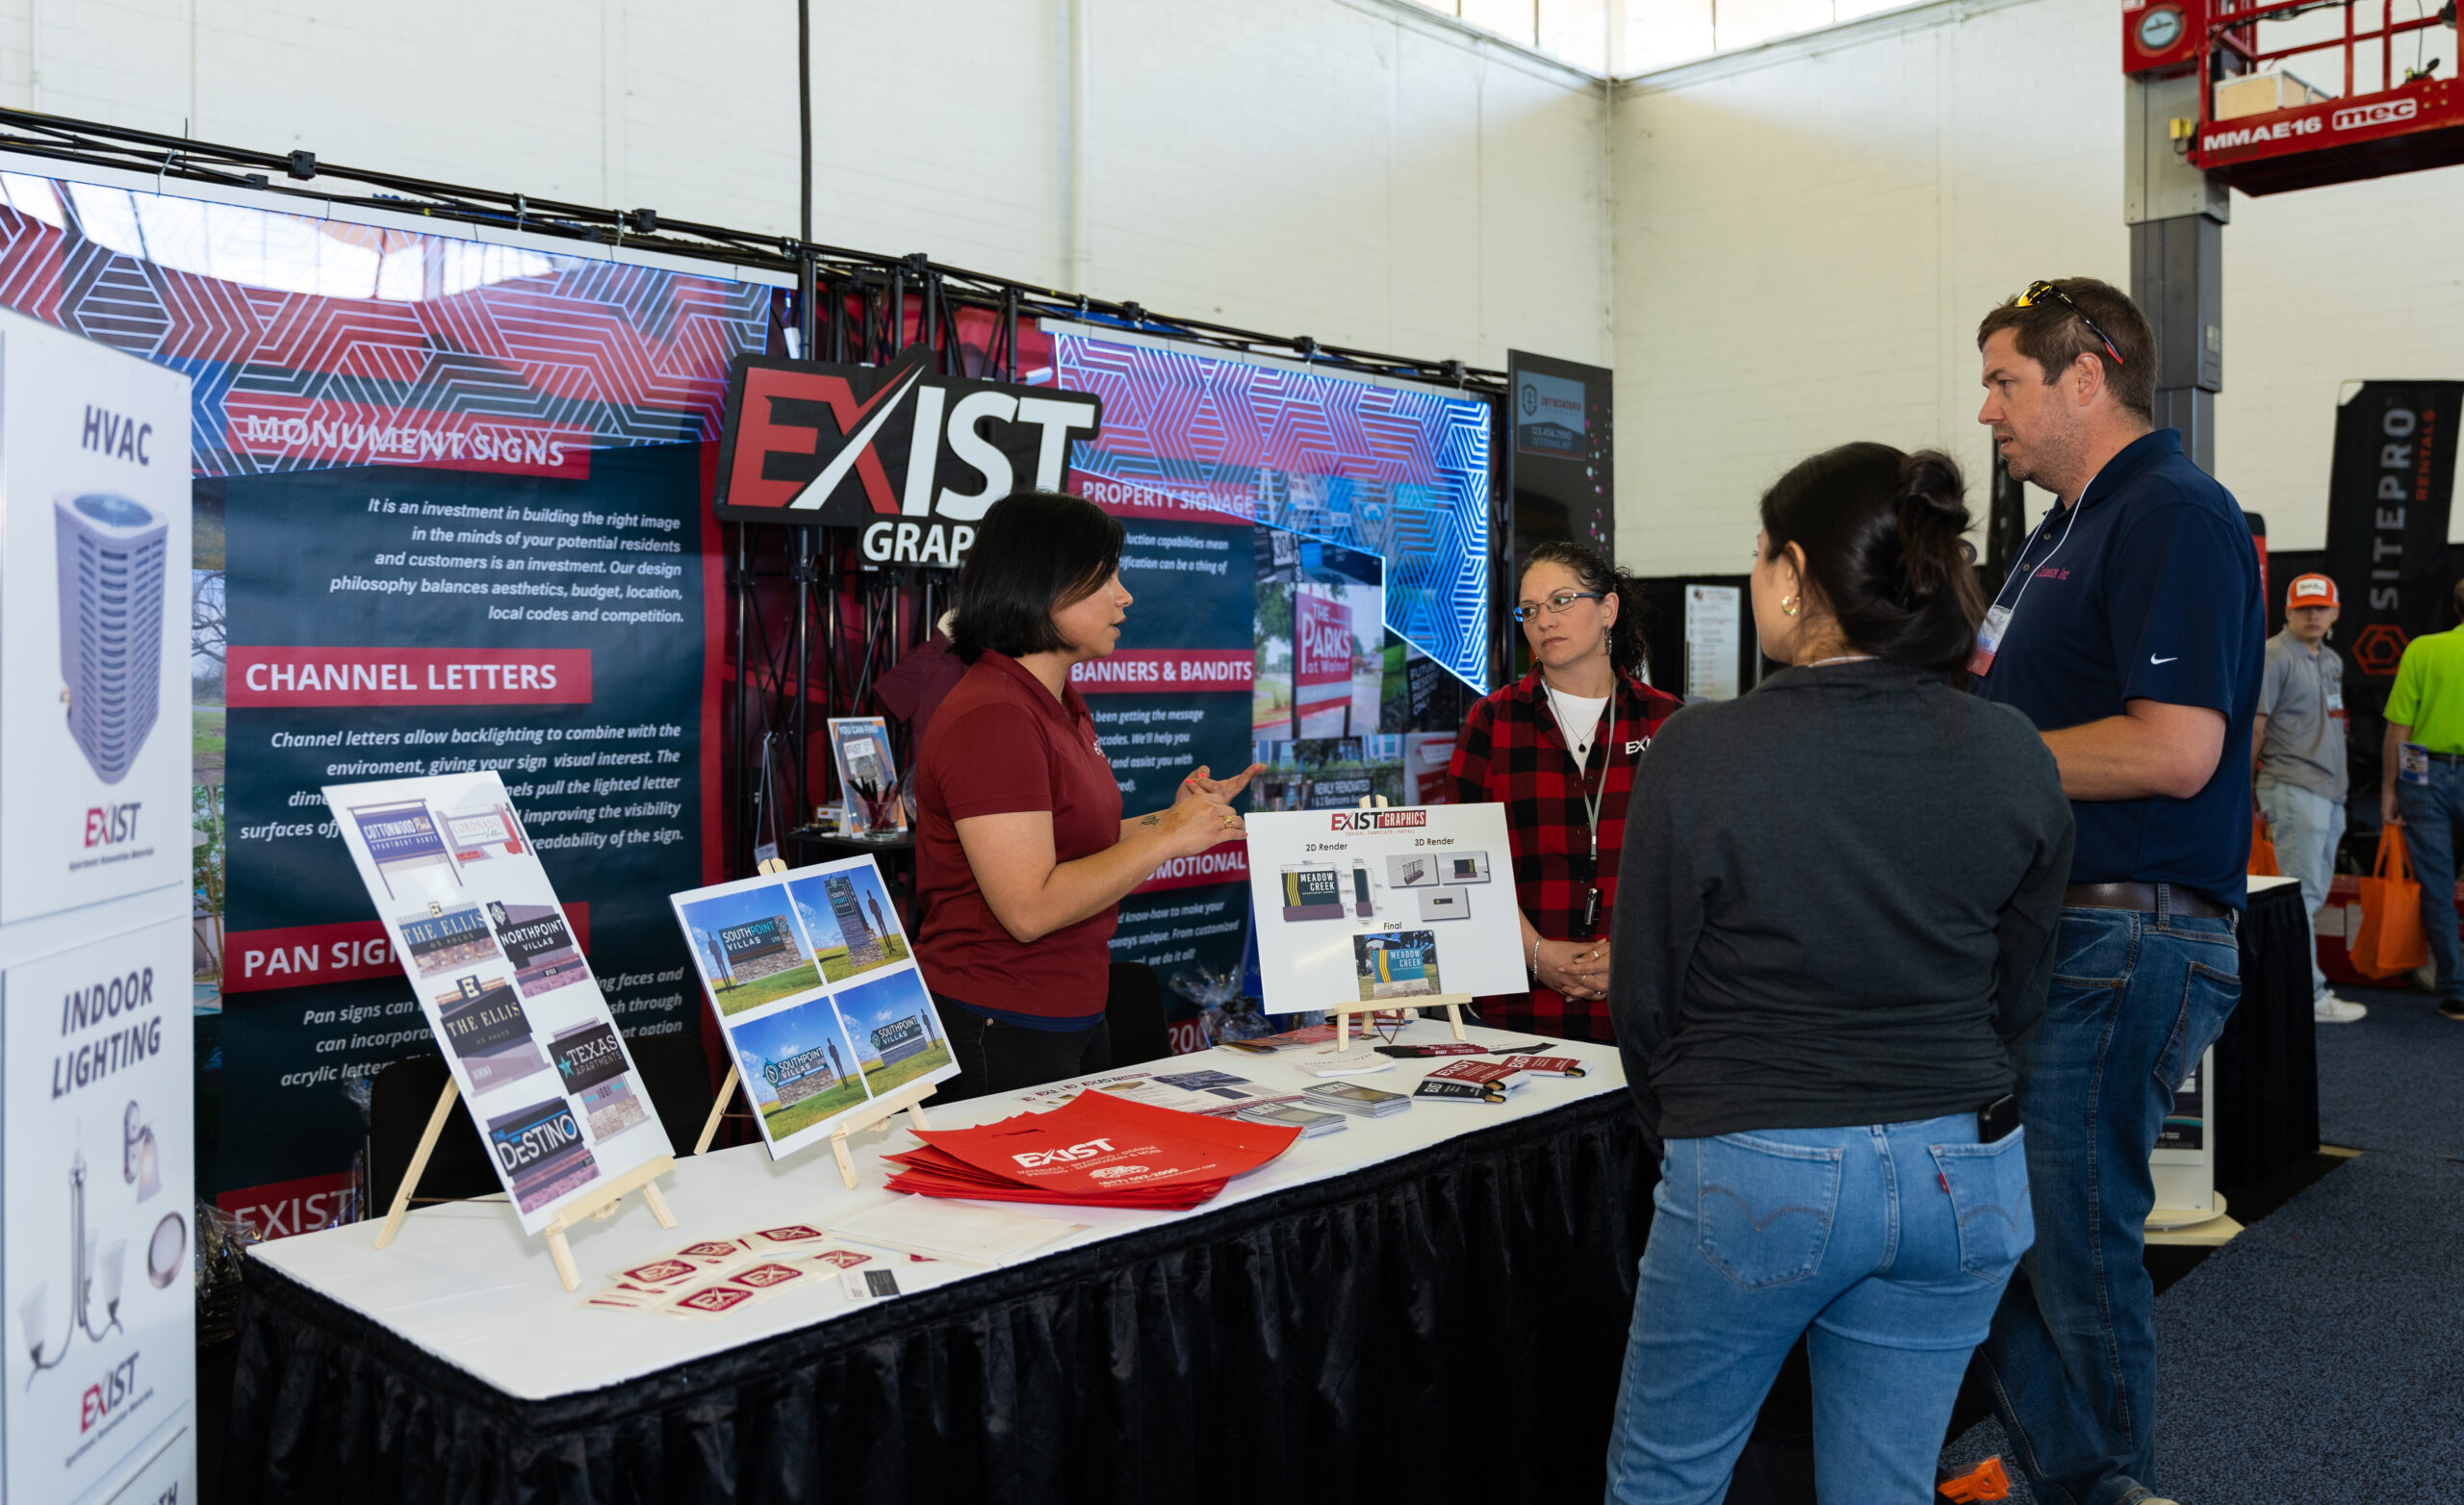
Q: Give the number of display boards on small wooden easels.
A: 3